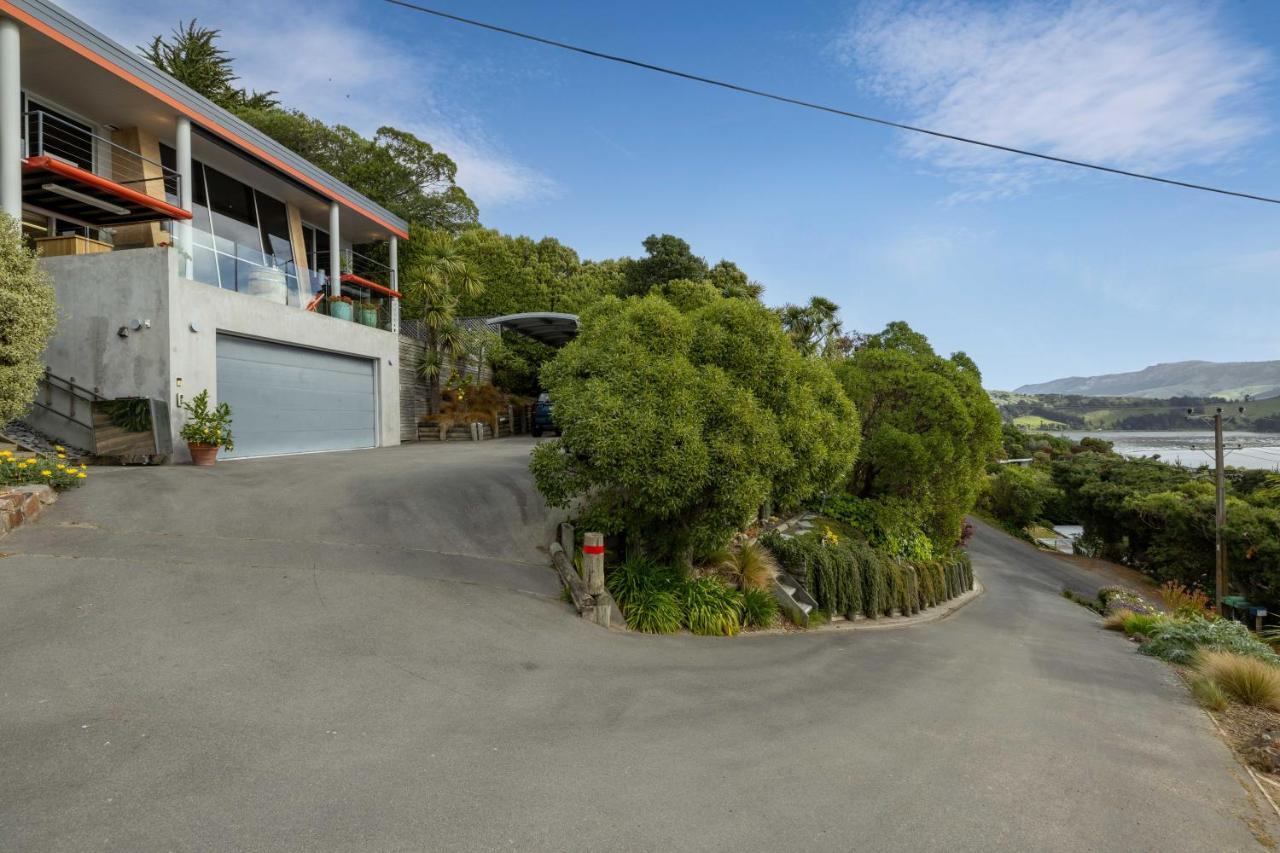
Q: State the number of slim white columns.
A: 4